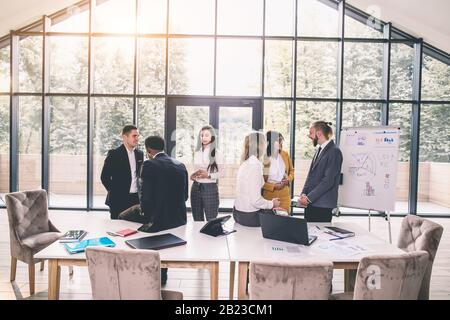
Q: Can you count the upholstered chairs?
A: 5